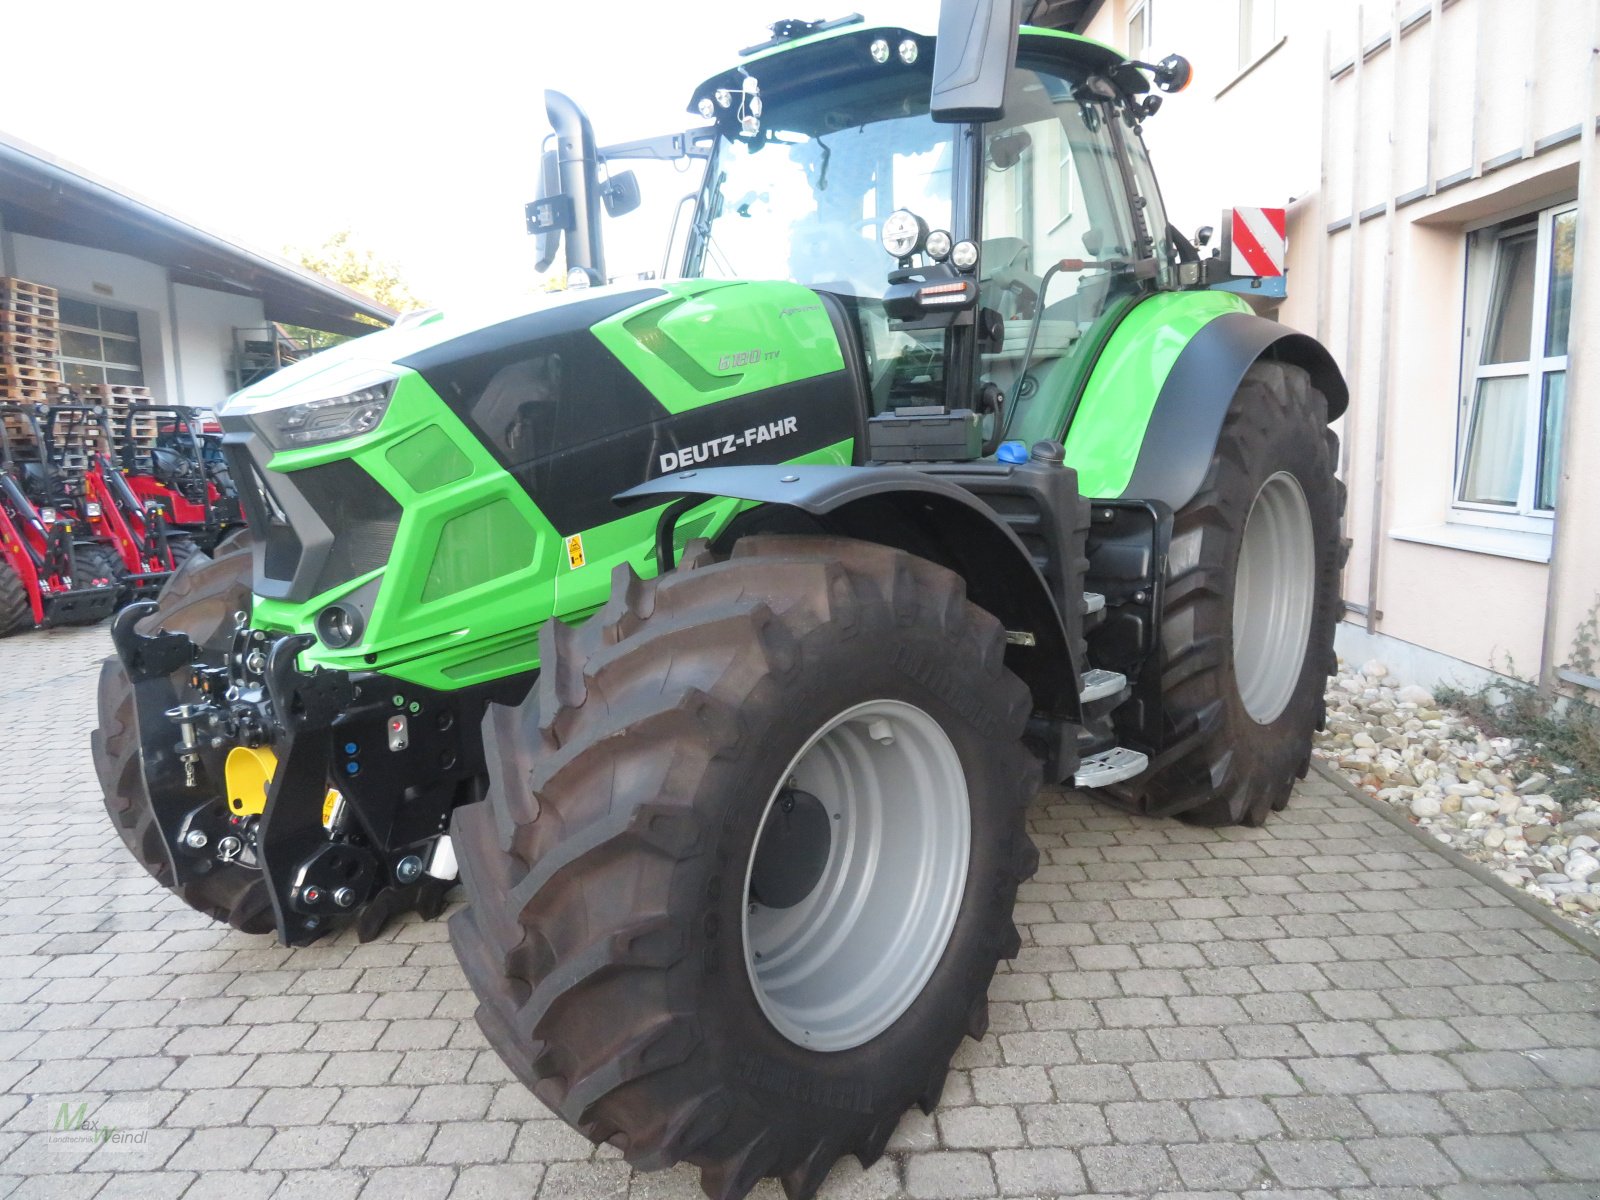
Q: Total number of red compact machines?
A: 3